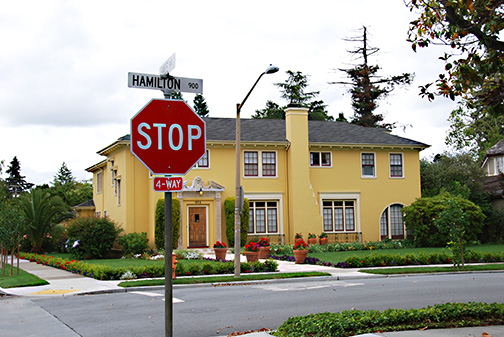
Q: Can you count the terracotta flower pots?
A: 7